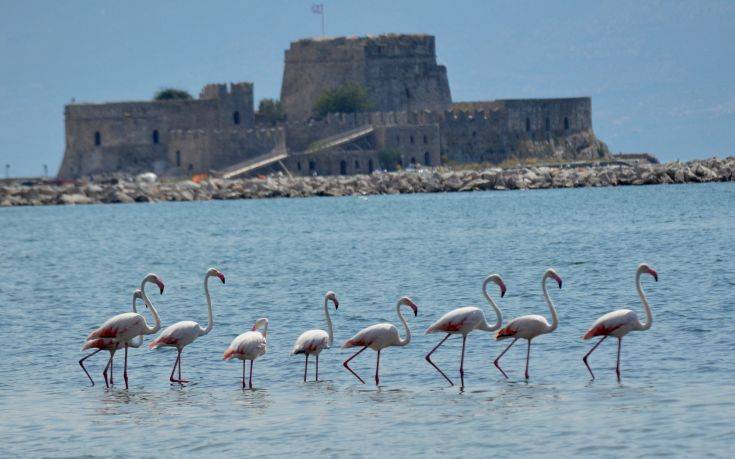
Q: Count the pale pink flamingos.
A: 9